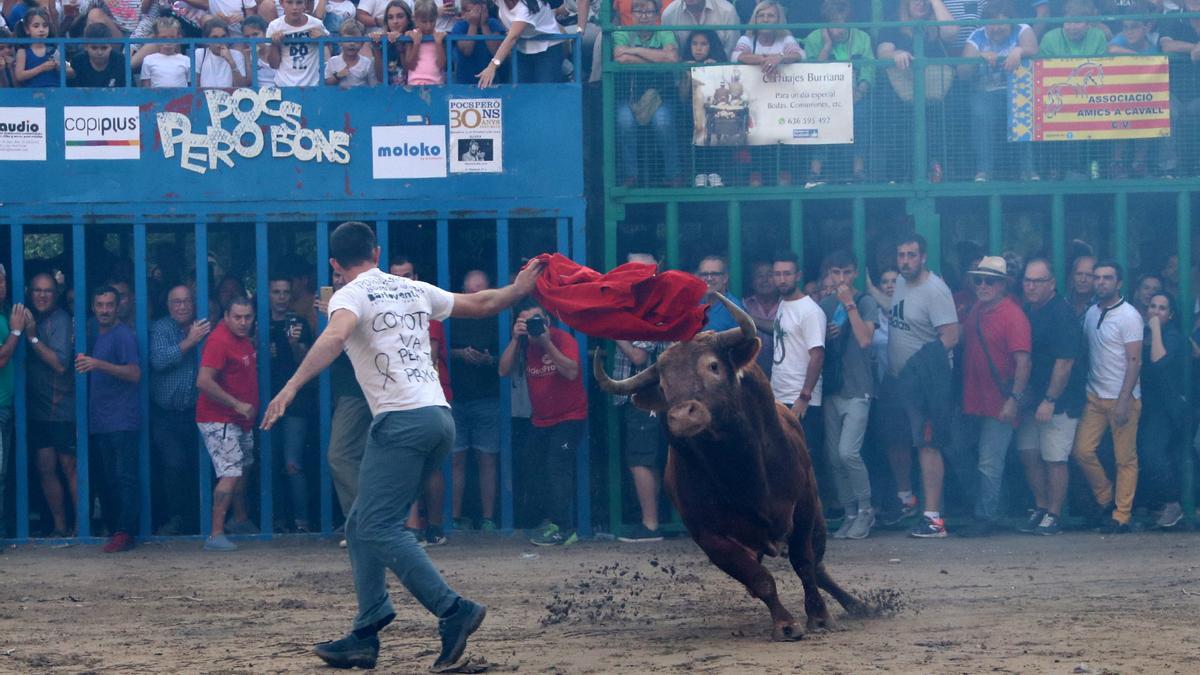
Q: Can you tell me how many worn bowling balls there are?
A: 0